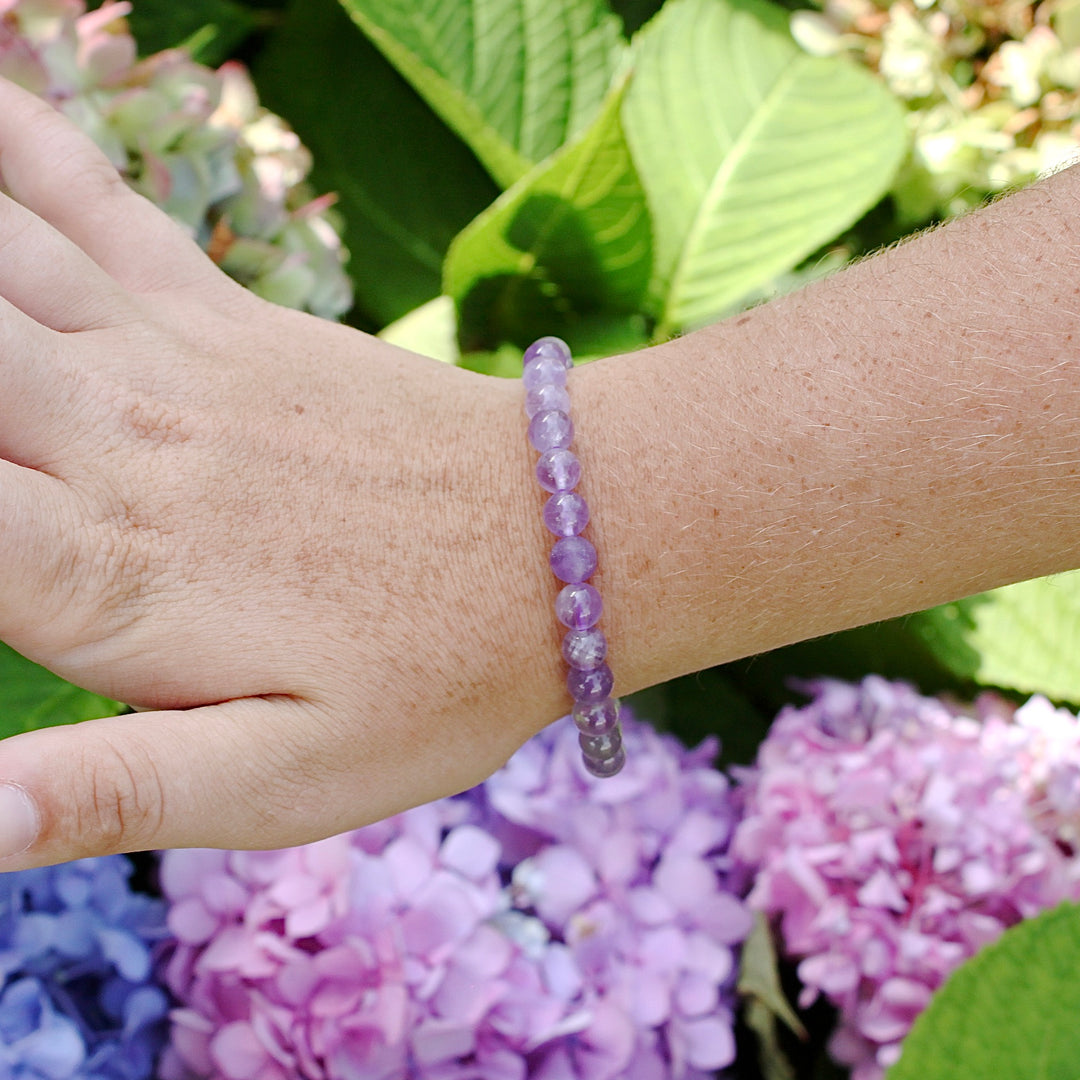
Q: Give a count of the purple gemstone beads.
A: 13